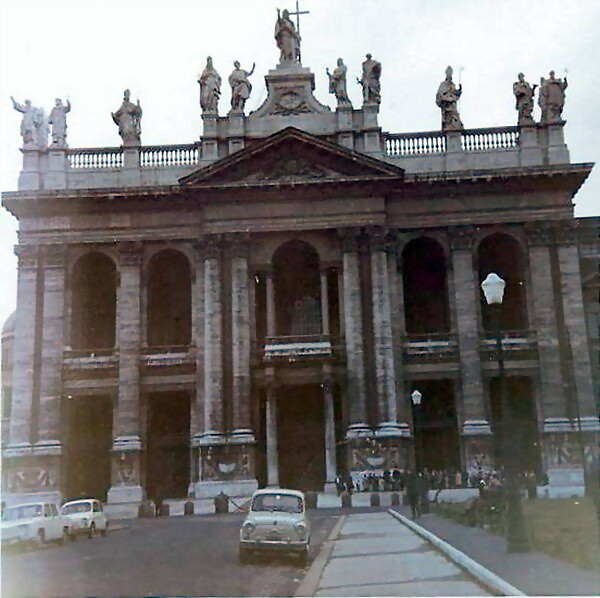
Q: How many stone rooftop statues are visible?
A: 11